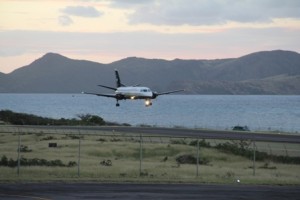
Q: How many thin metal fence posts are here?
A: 5